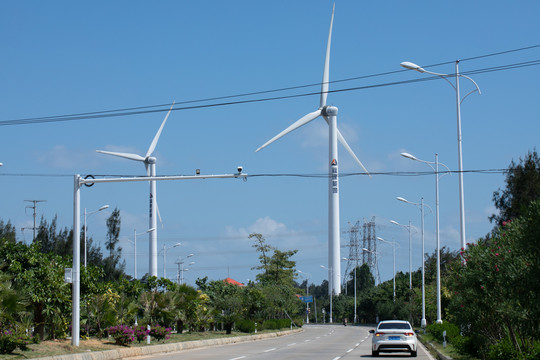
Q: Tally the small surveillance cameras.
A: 2